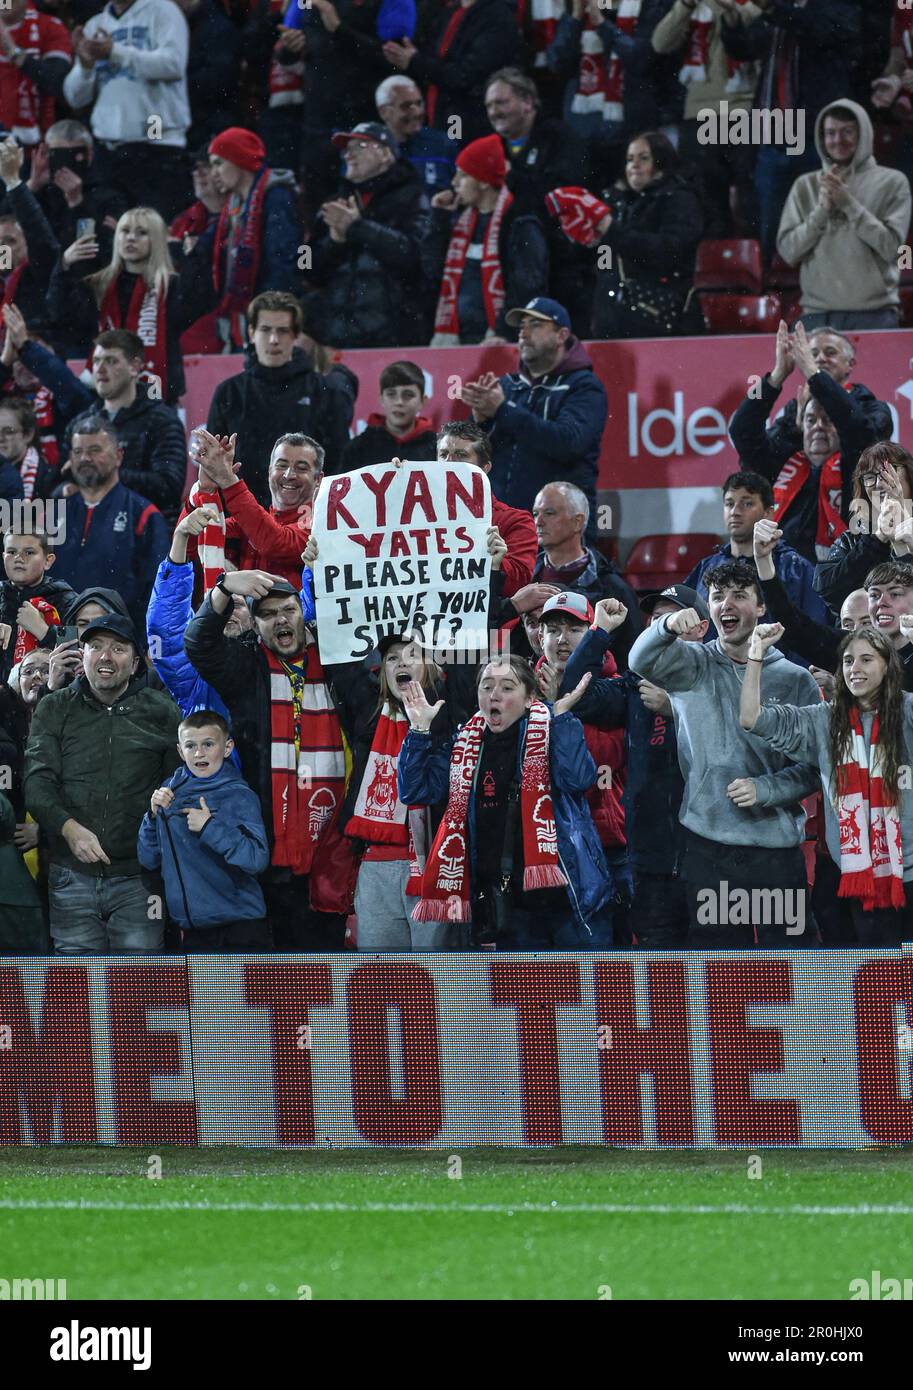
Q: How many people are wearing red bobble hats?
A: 2